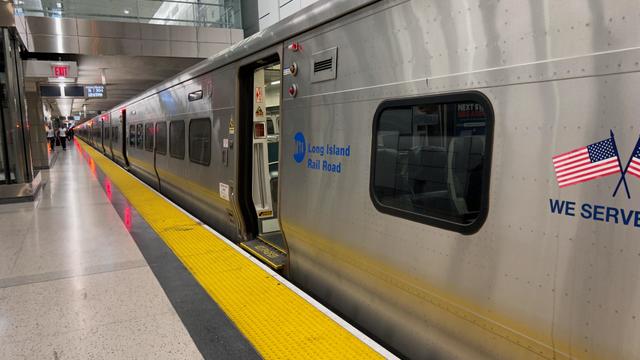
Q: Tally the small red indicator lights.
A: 2